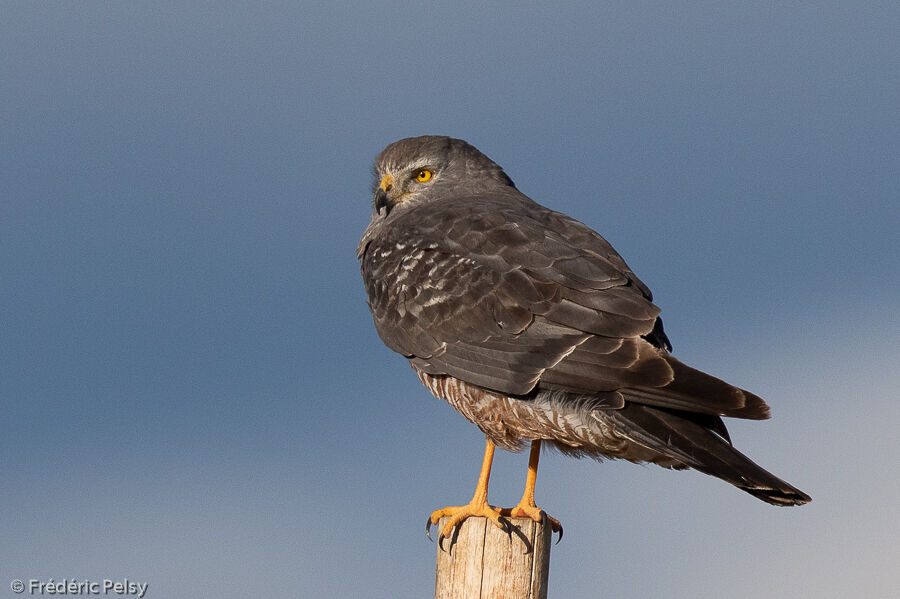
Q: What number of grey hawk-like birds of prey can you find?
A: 1